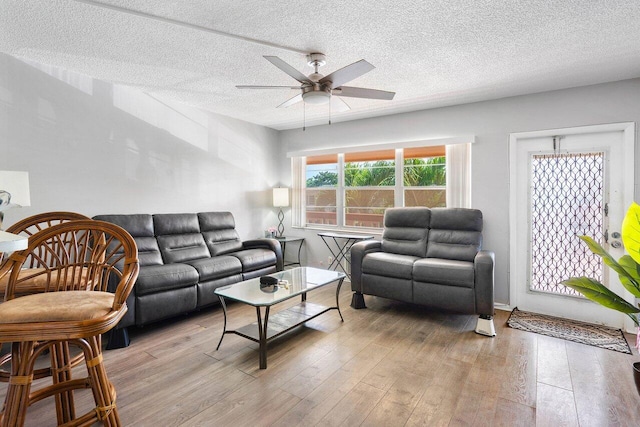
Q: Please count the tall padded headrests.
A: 5